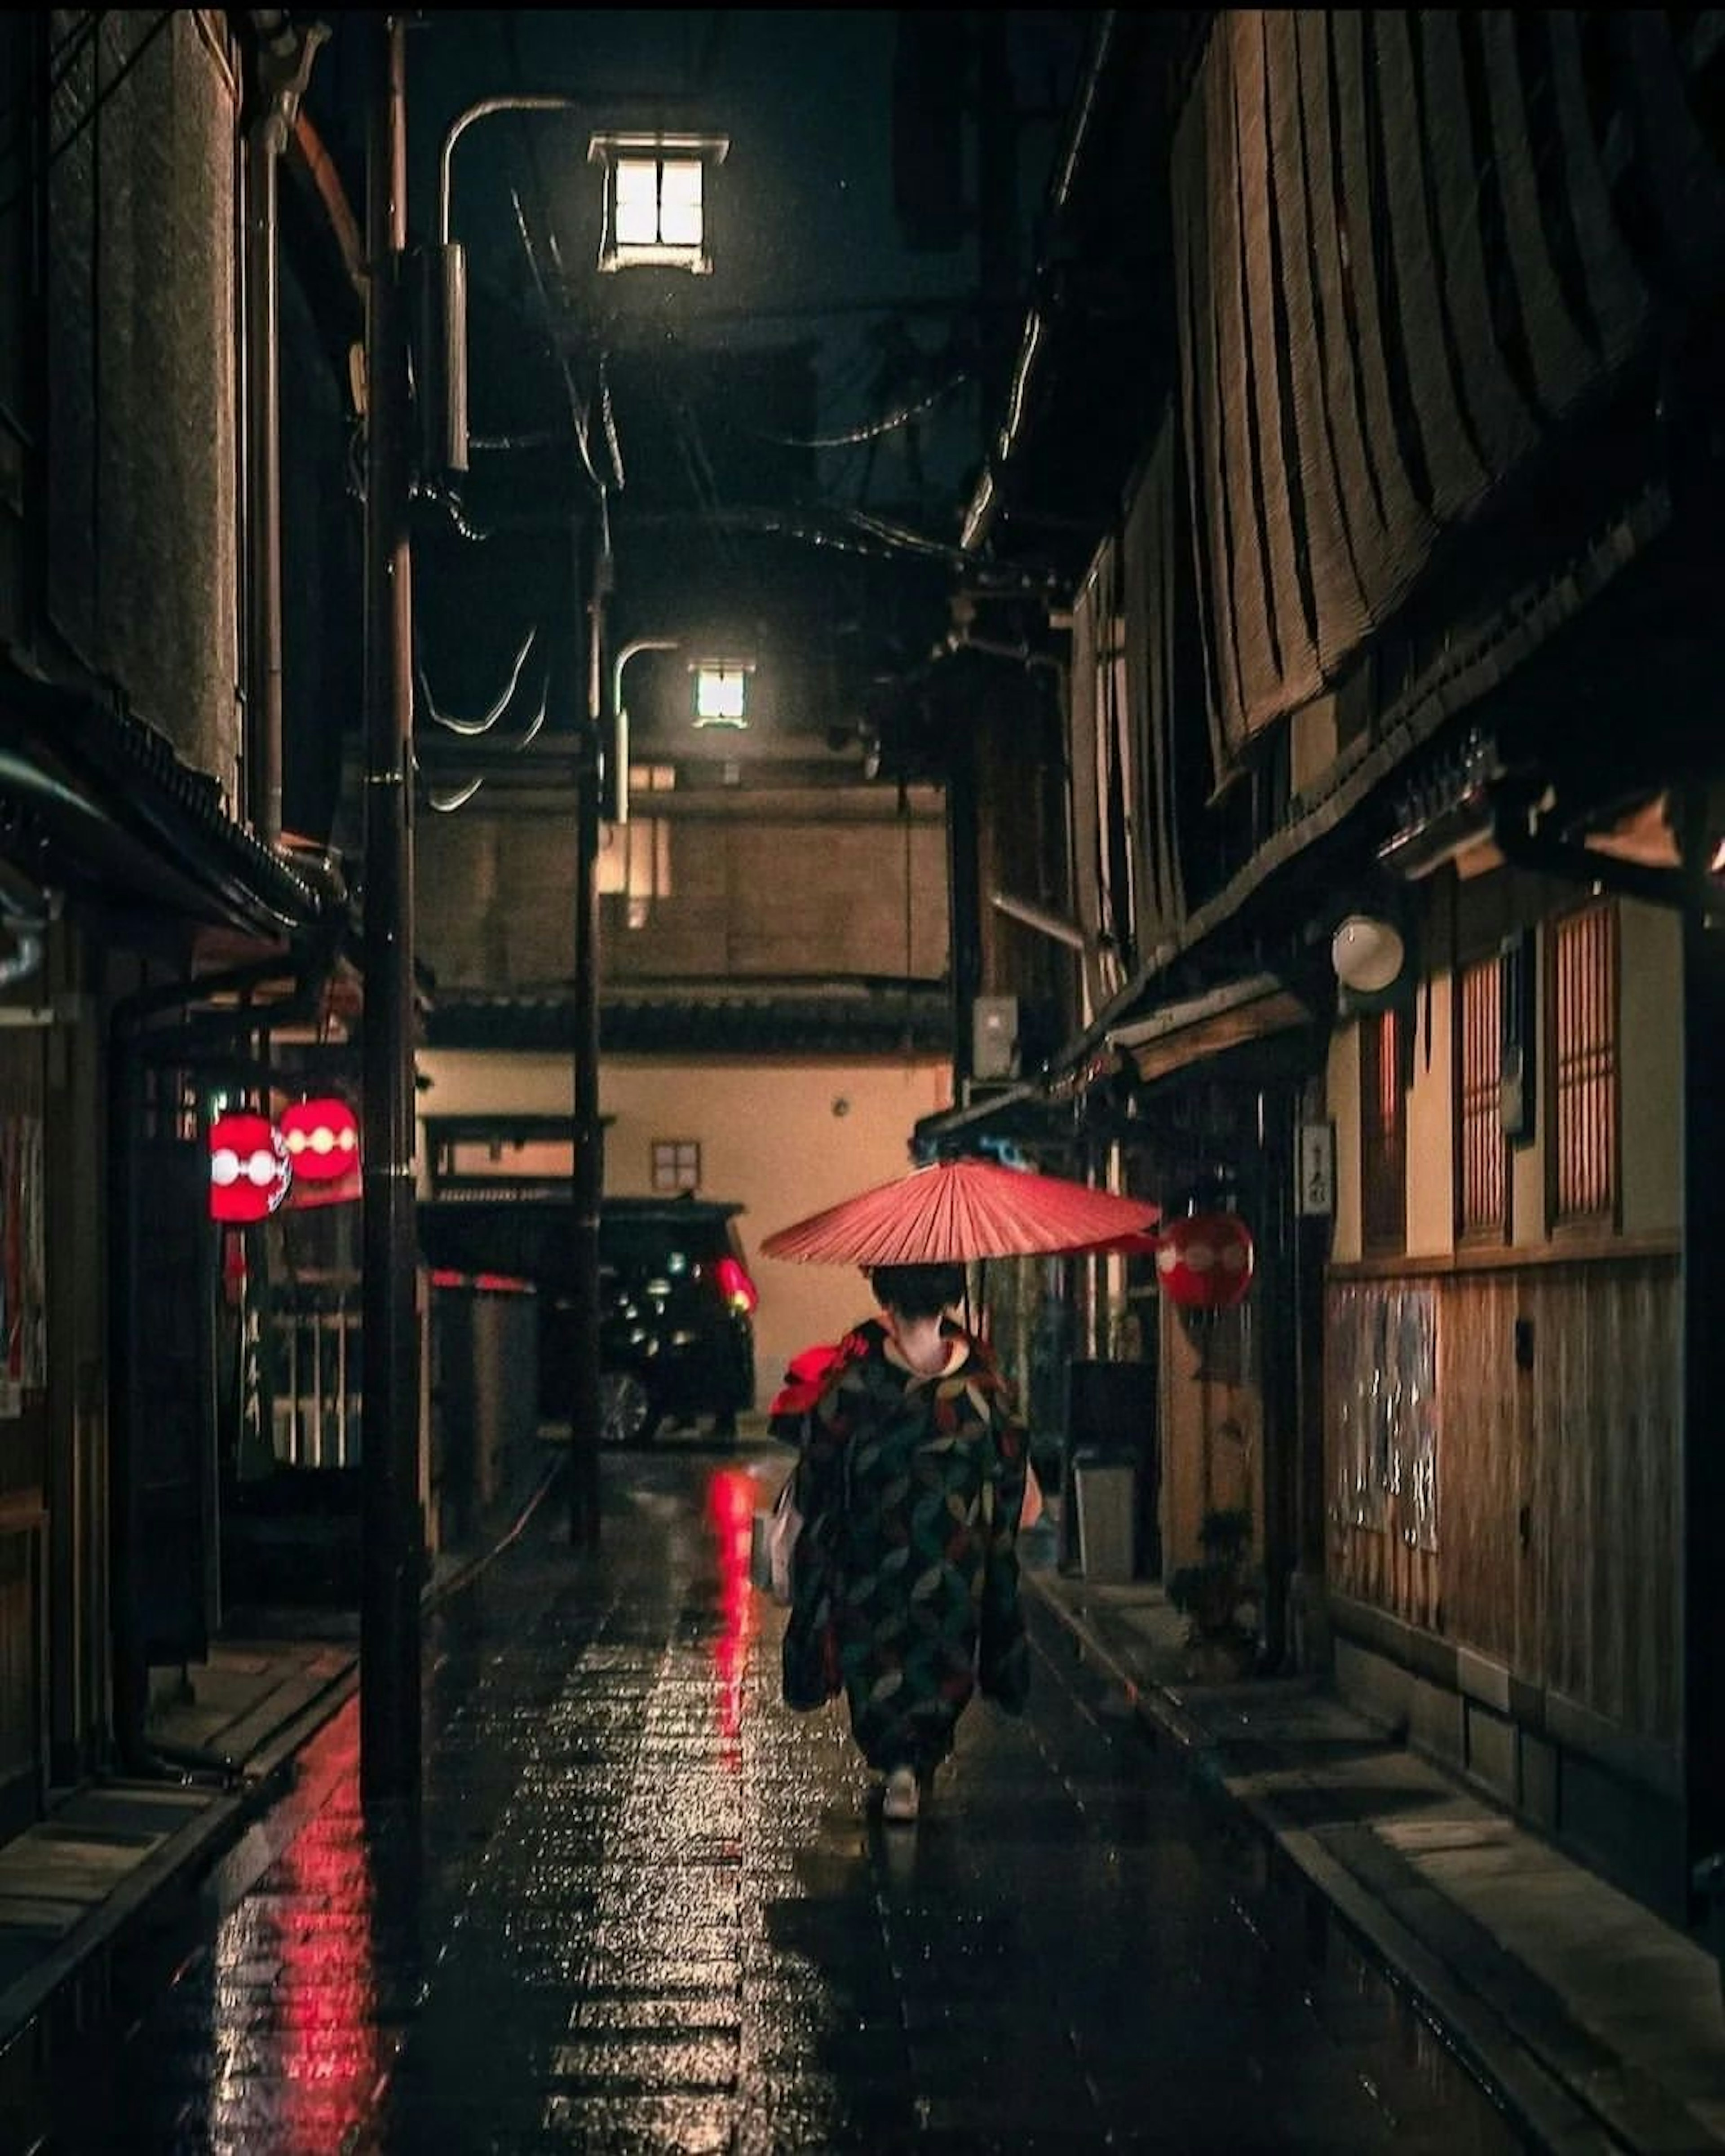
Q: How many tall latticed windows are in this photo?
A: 3